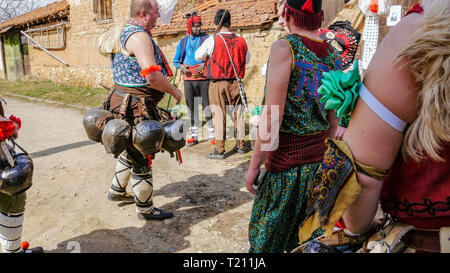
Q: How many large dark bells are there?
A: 5